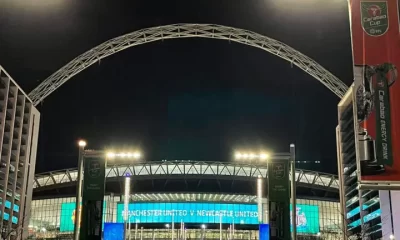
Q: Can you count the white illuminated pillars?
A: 2